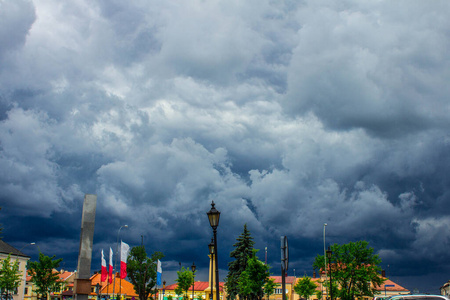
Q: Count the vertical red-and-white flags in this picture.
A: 3